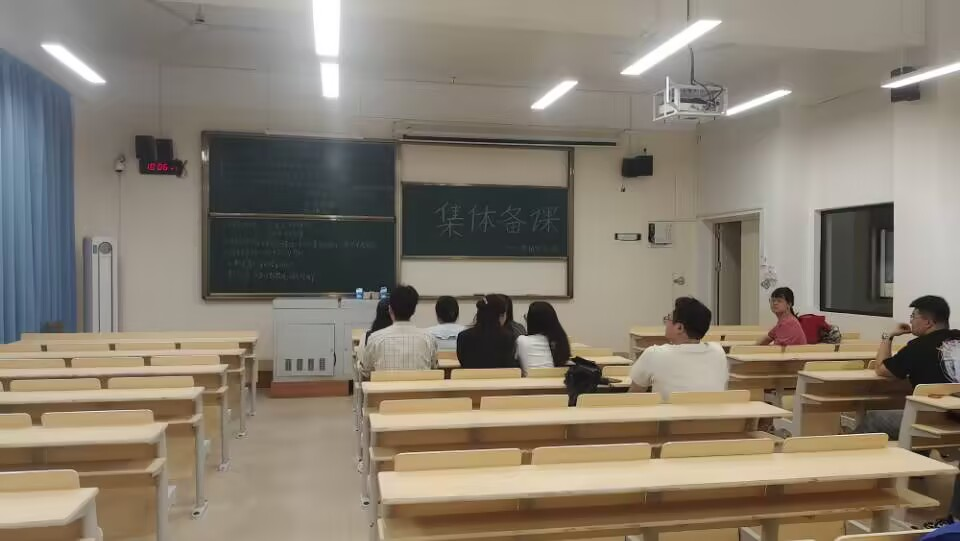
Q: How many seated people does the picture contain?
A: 9